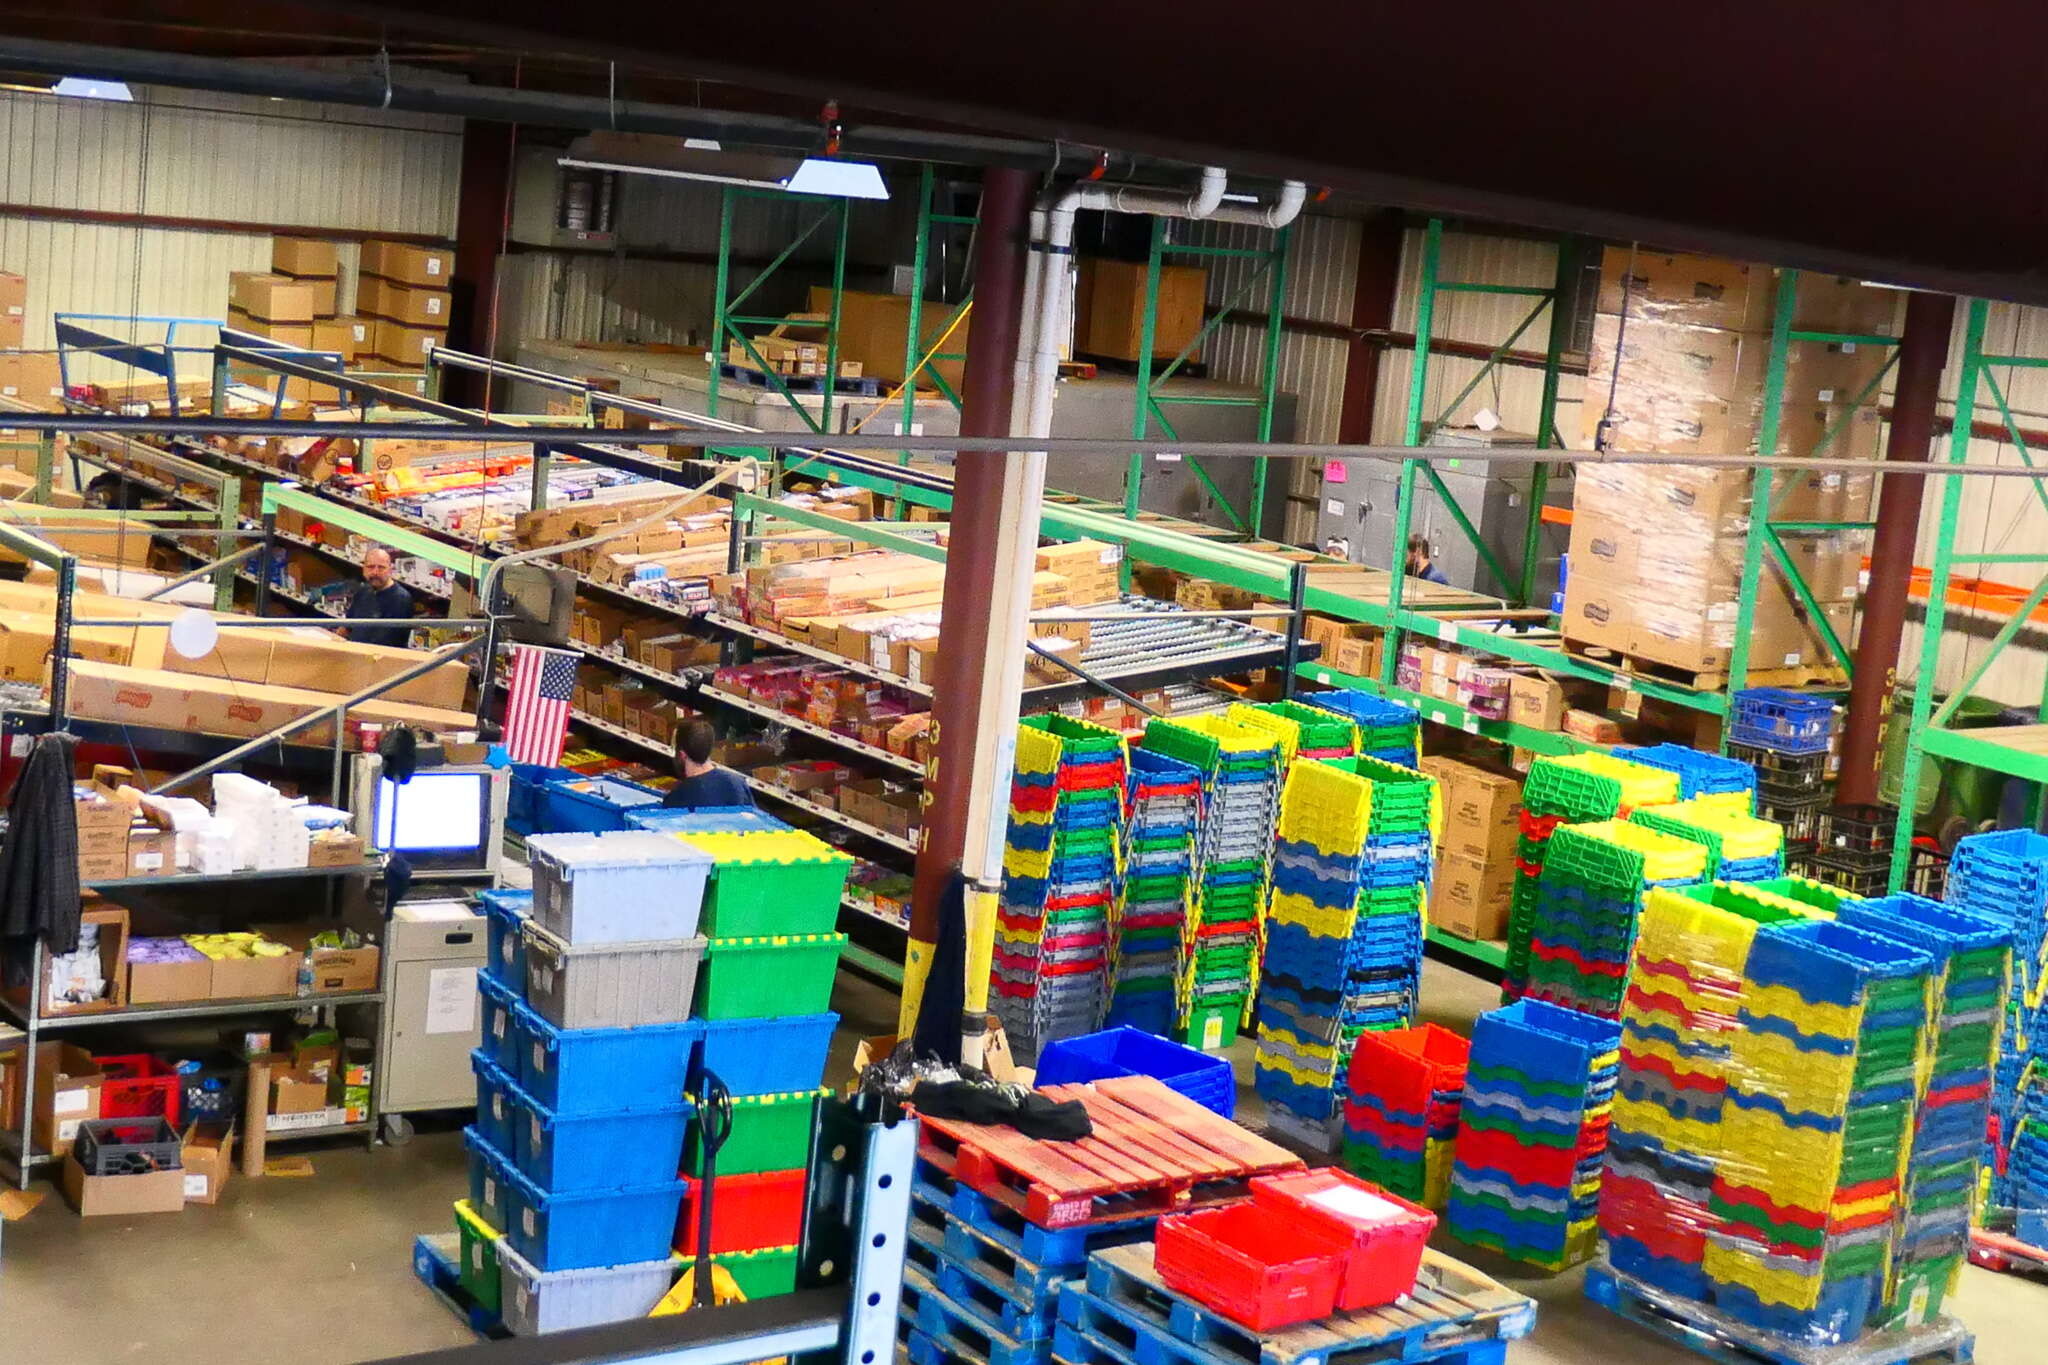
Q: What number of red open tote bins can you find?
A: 2